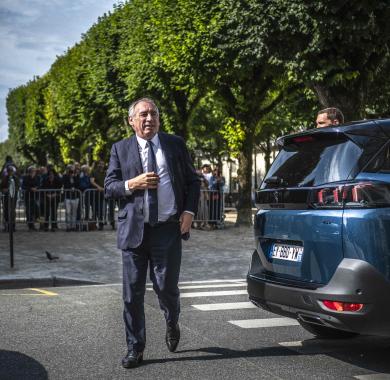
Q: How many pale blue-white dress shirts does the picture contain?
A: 1